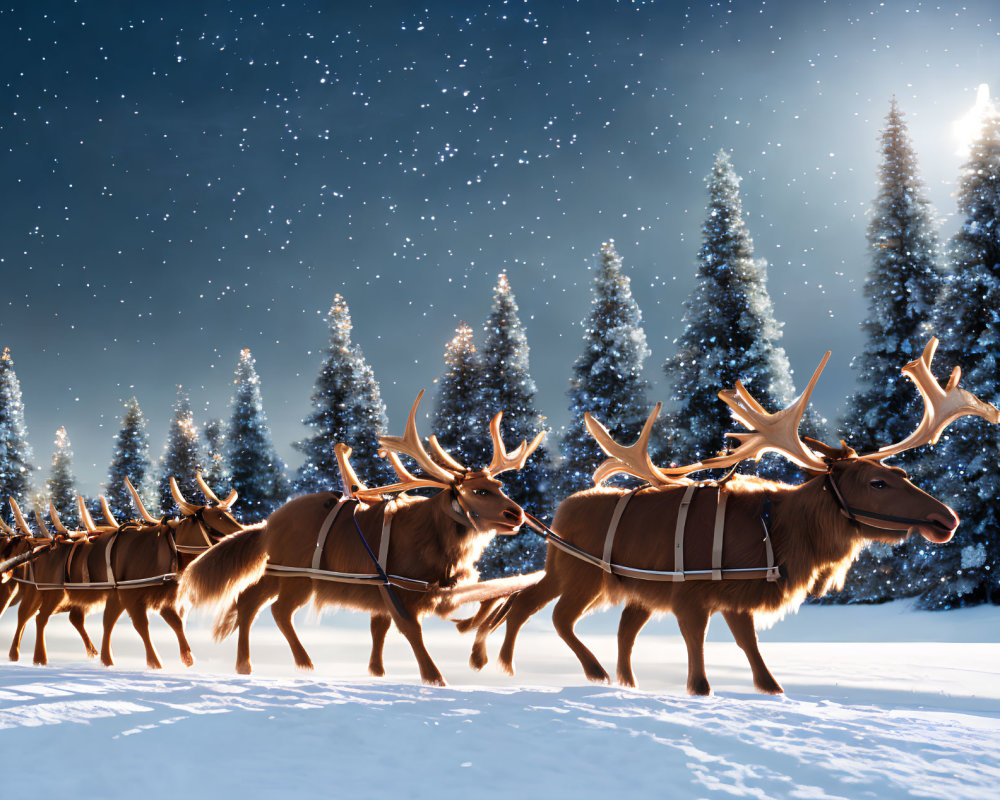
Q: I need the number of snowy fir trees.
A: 13